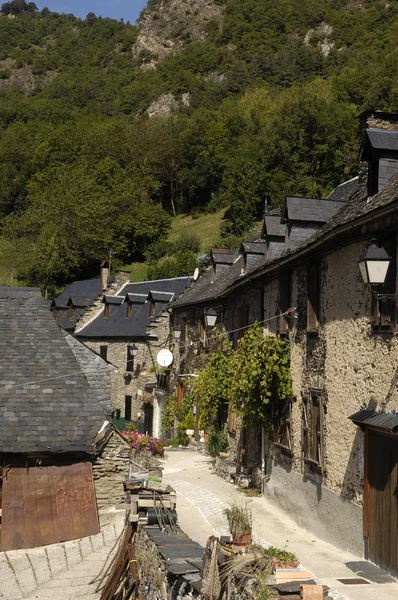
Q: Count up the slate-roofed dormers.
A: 10